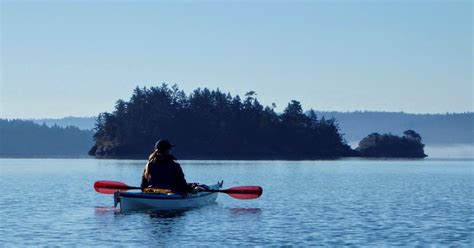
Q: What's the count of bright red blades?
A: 2